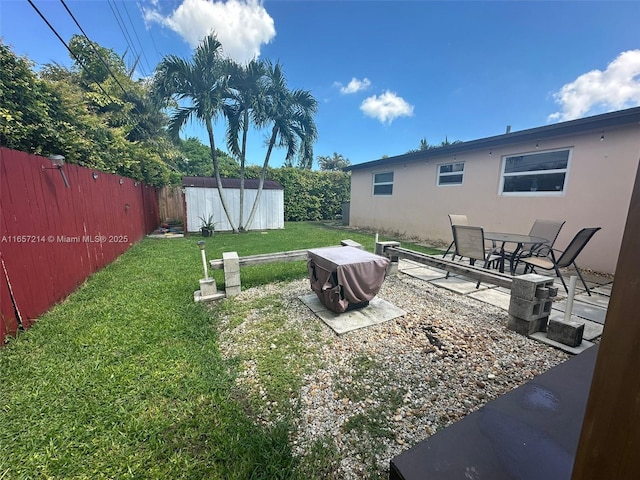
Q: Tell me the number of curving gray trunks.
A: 3